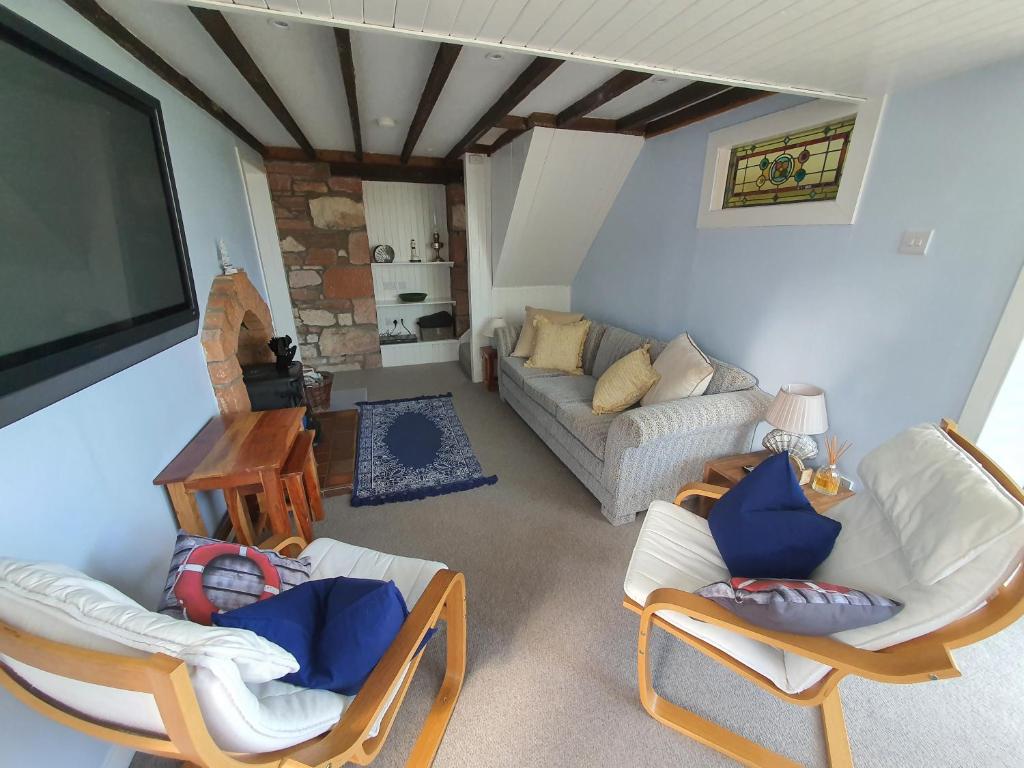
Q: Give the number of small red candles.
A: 0